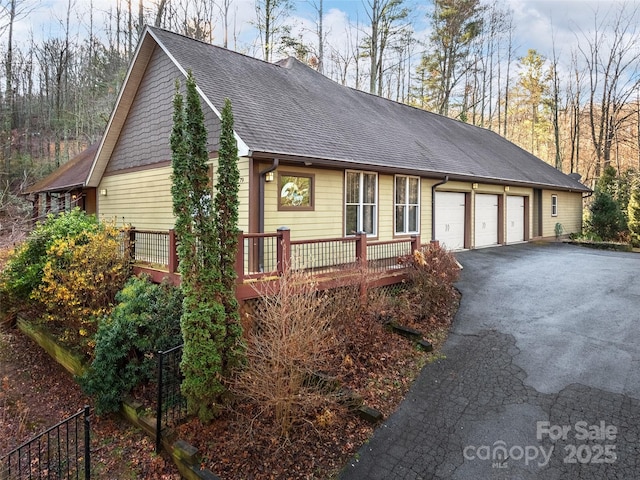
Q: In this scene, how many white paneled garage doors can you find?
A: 3